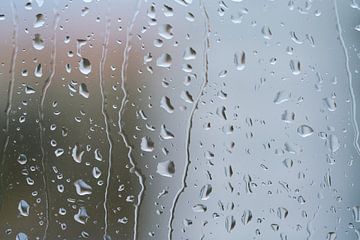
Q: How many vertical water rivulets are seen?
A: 6